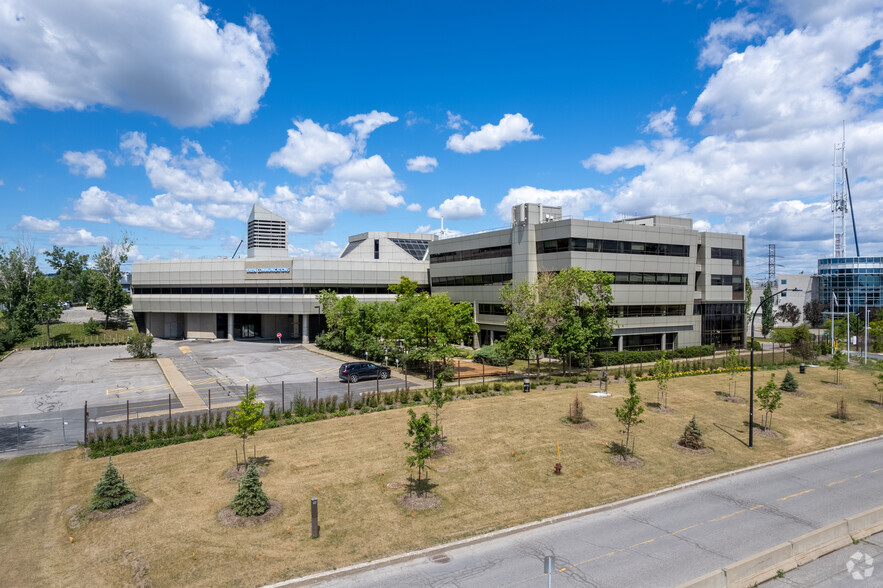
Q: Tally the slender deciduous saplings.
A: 9